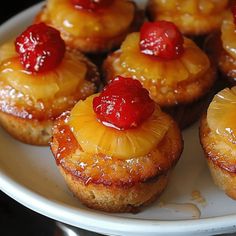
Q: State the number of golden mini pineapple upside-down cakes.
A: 7